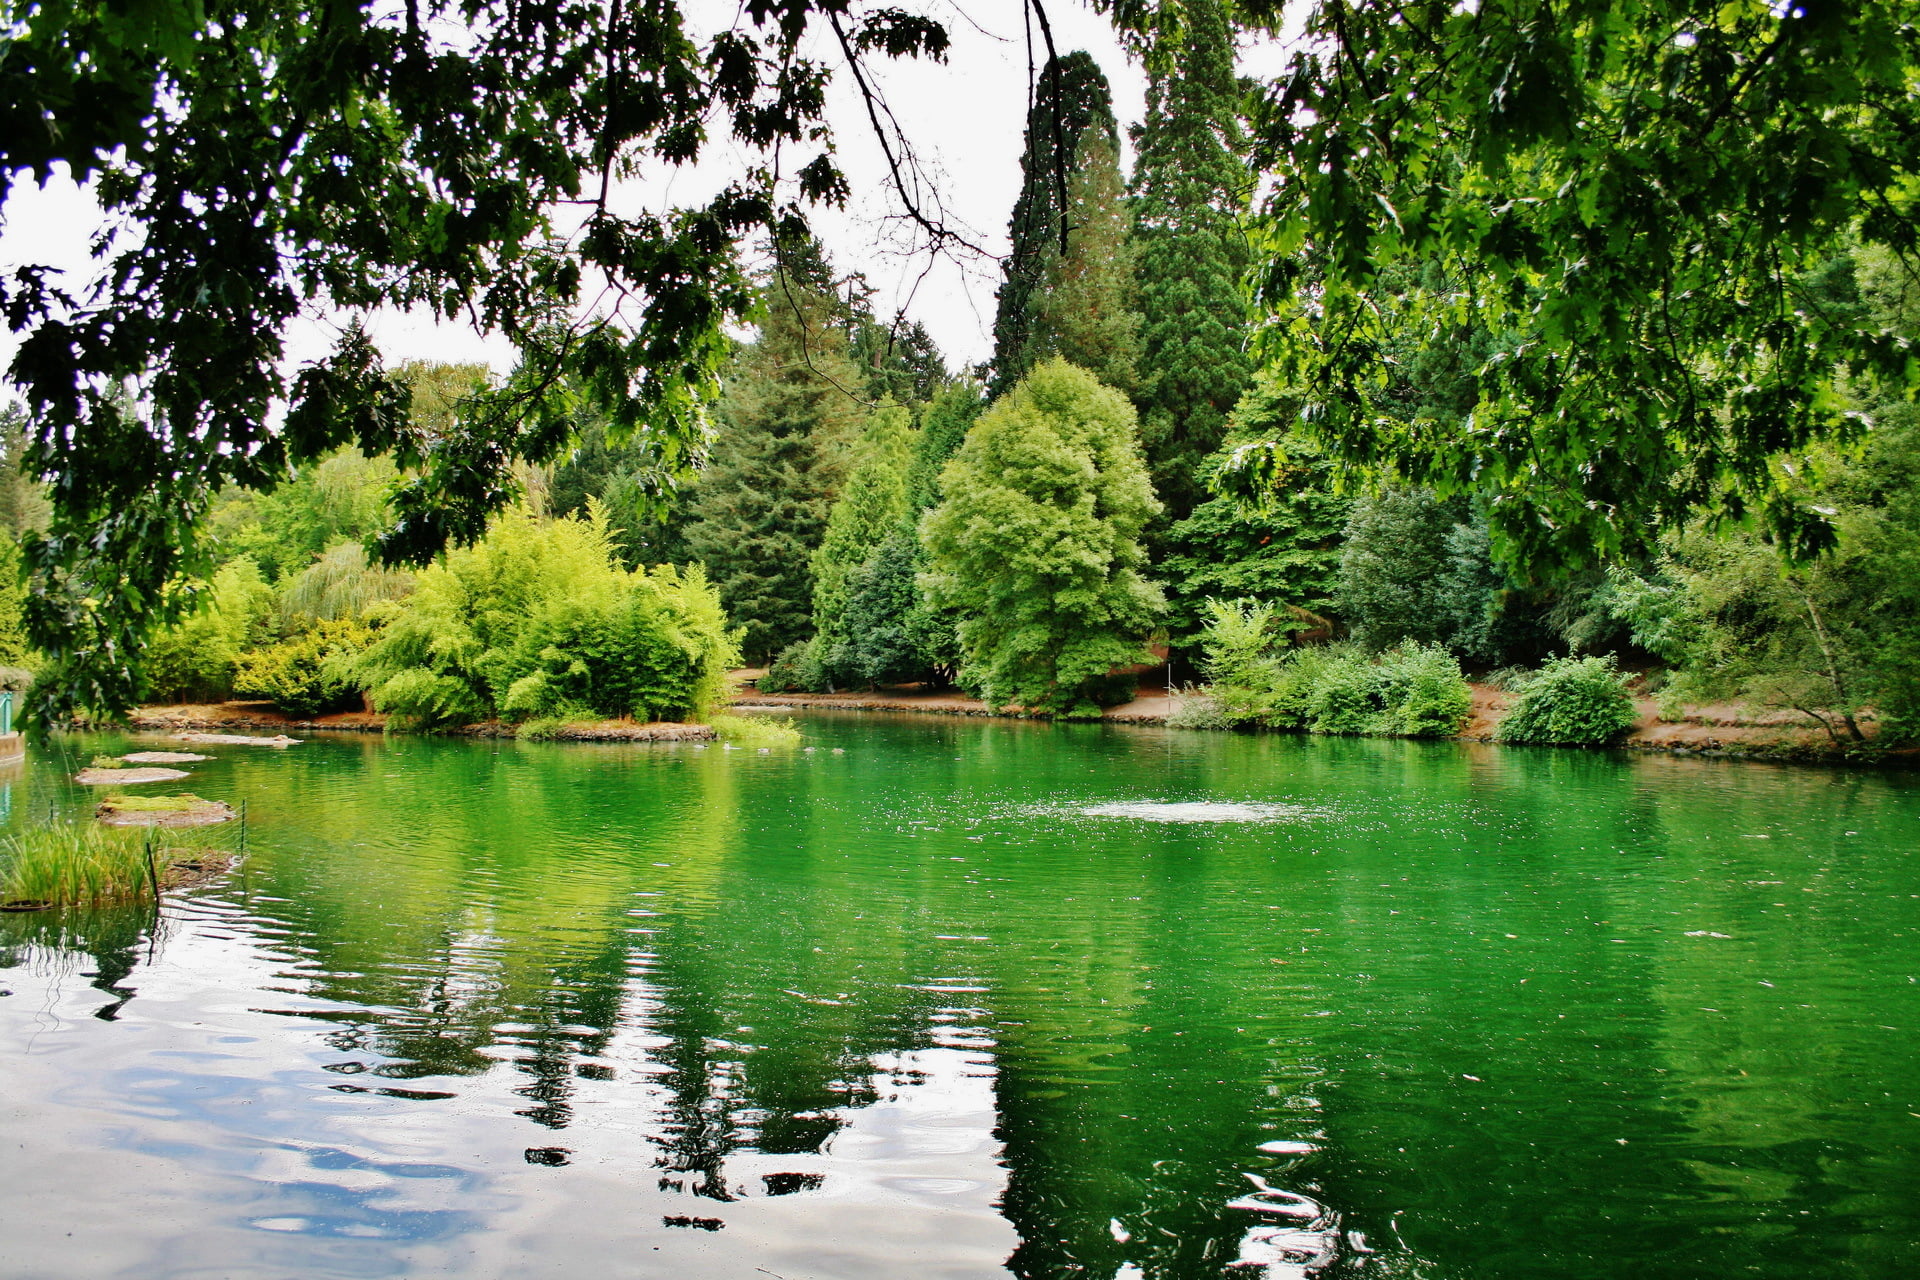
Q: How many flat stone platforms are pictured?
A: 4